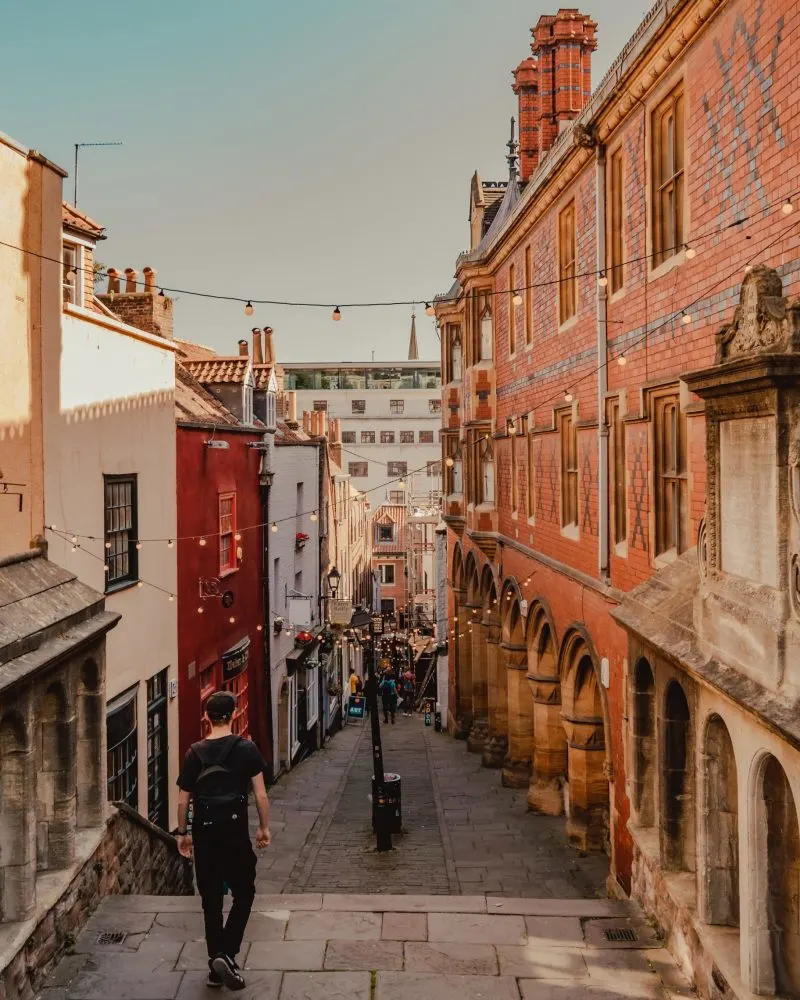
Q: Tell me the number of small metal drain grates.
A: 2